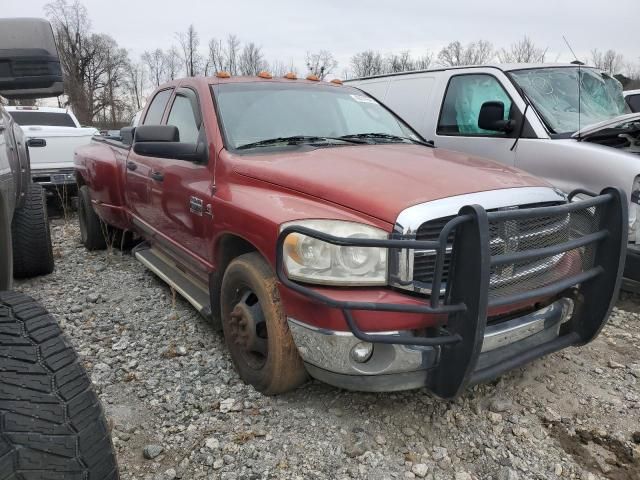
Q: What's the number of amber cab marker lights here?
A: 5